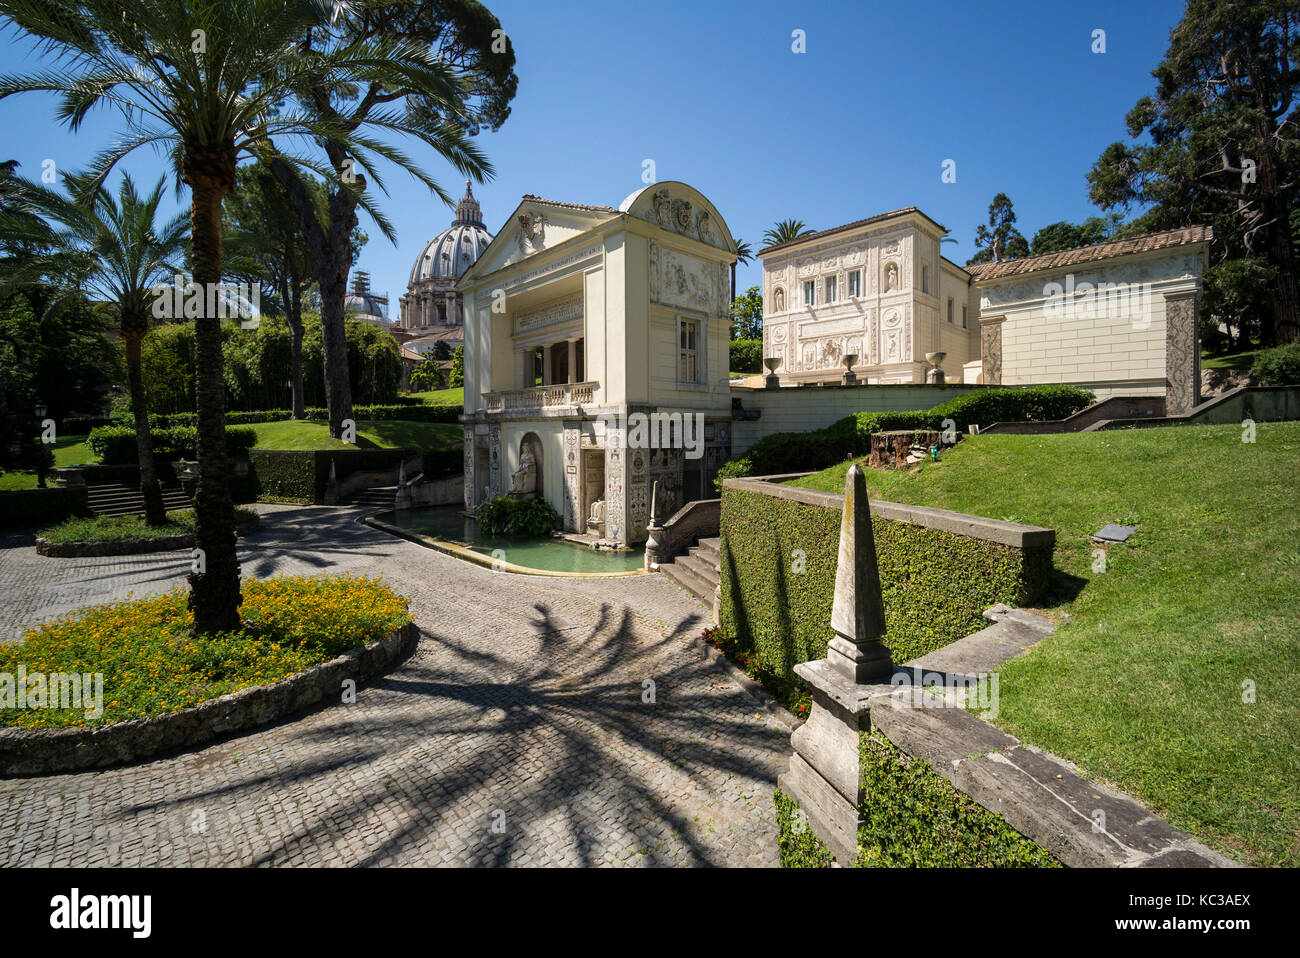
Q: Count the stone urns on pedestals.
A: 3